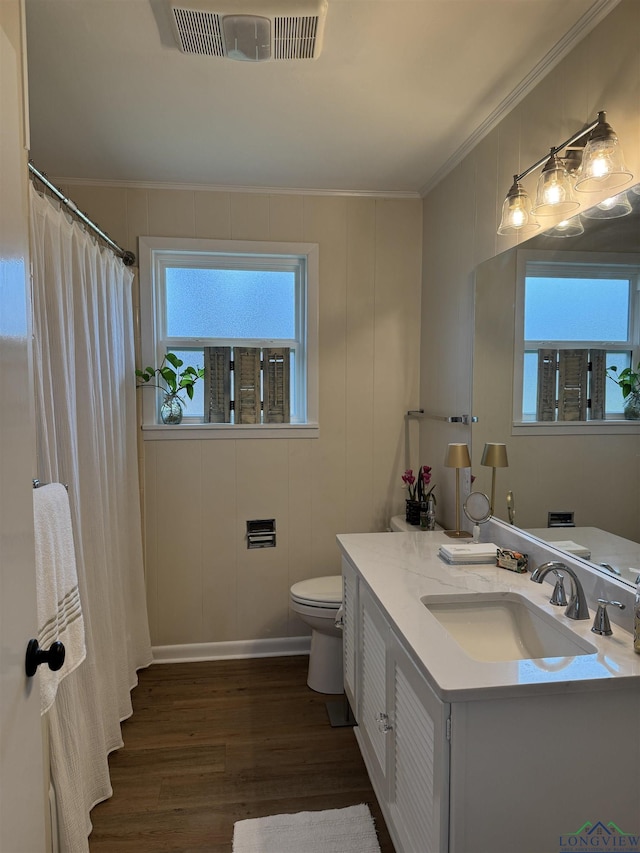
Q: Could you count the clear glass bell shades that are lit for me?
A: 3